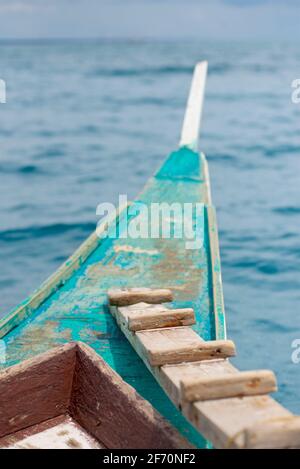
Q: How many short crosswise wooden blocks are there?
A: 5